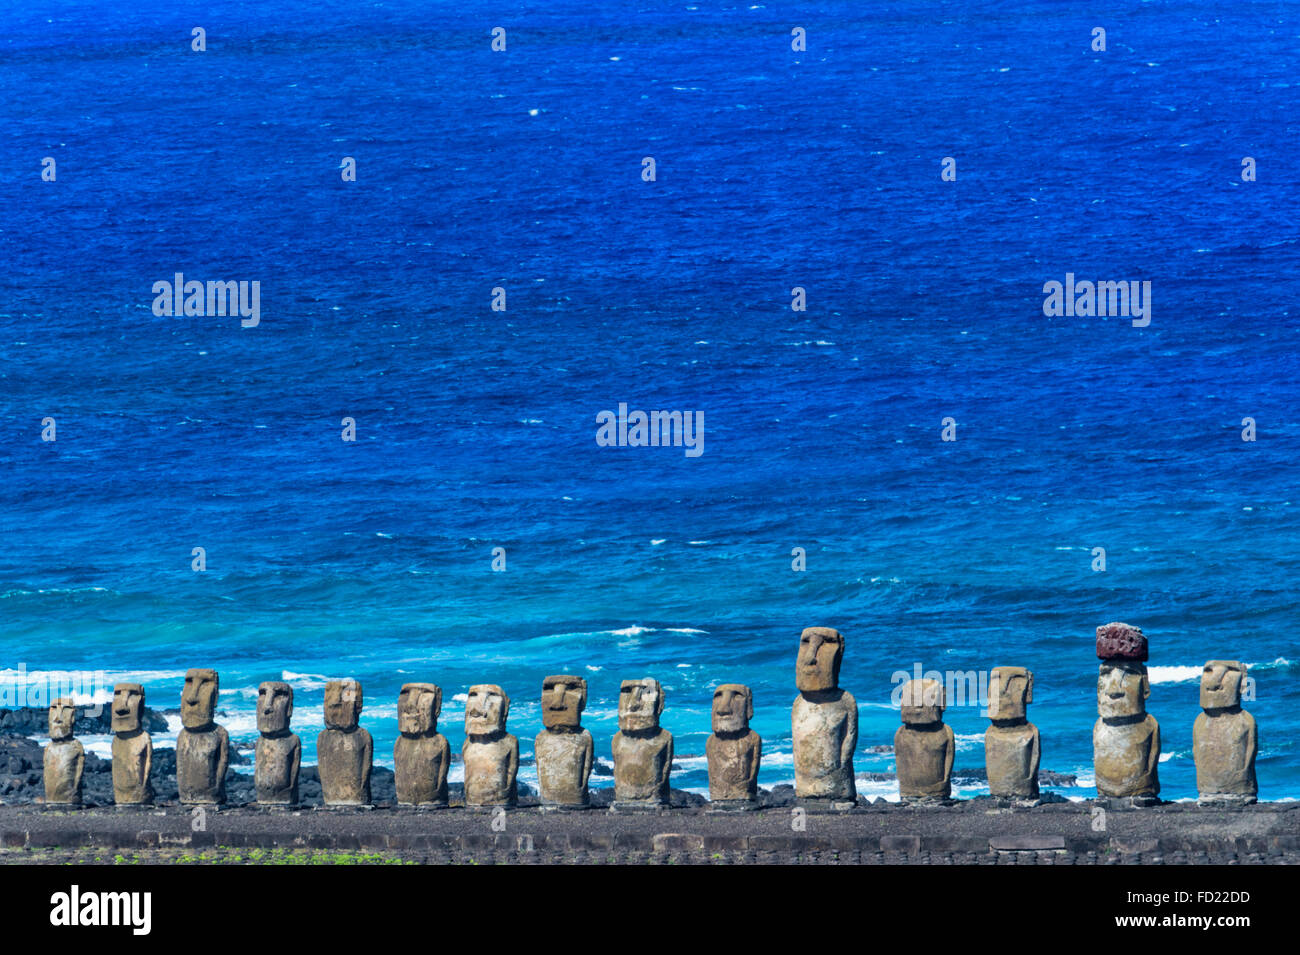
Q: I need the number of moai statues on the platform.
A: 15